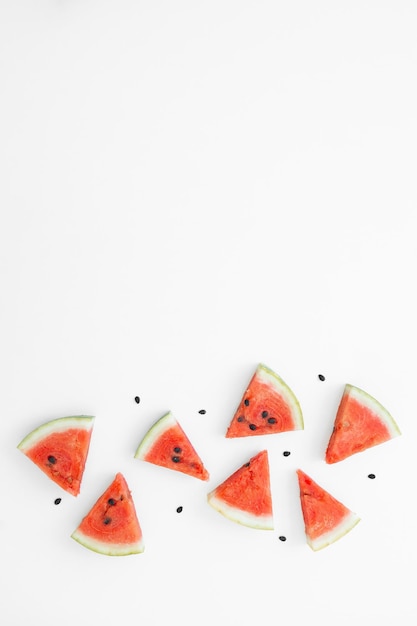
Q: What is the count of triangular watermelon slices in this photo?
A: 7